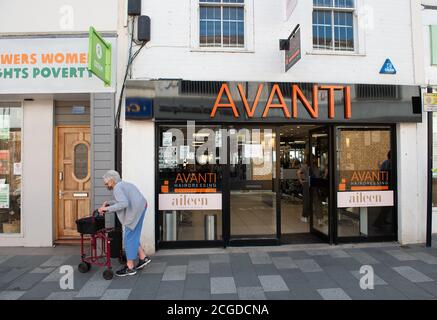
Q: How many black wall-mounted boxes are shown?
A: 2